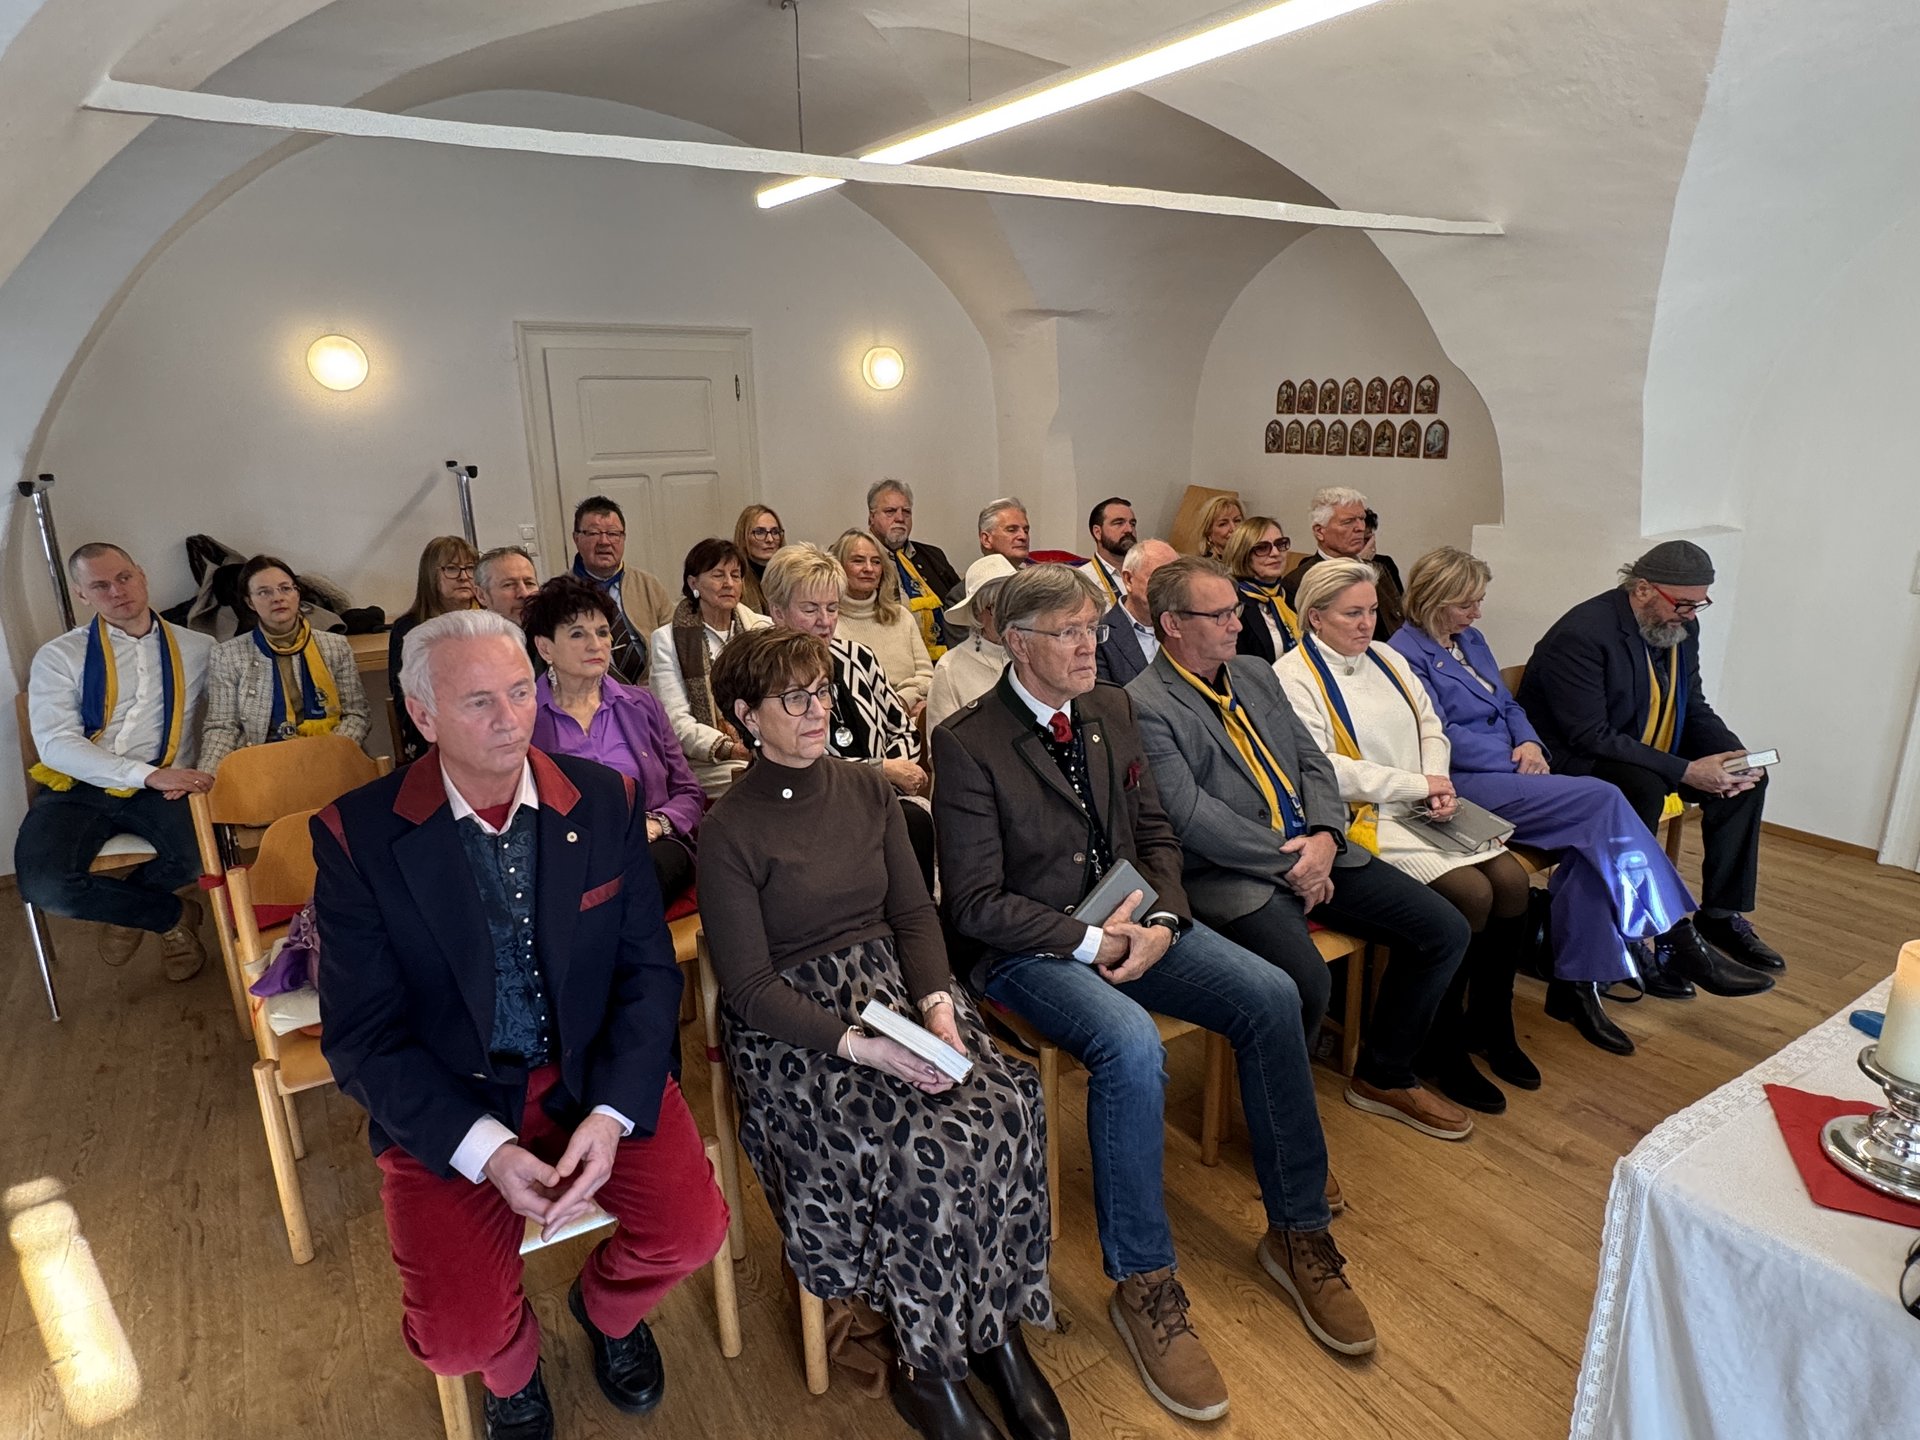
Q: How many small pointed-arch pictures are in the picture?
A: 15